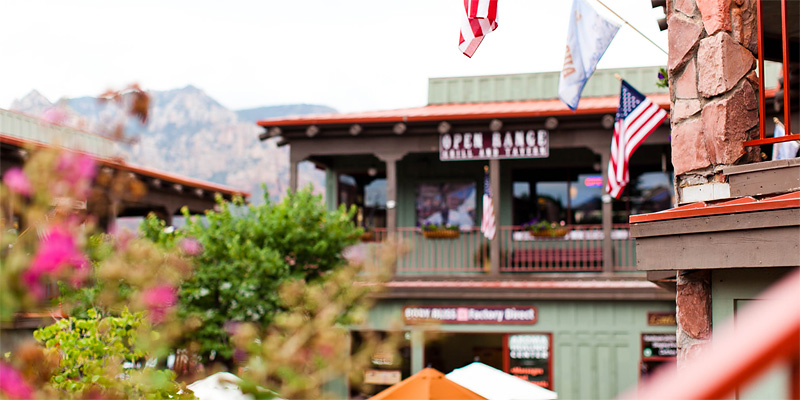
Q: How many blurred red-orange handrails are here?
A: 1